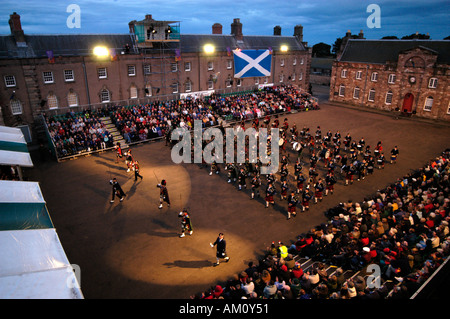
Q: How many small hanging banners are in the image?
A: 5